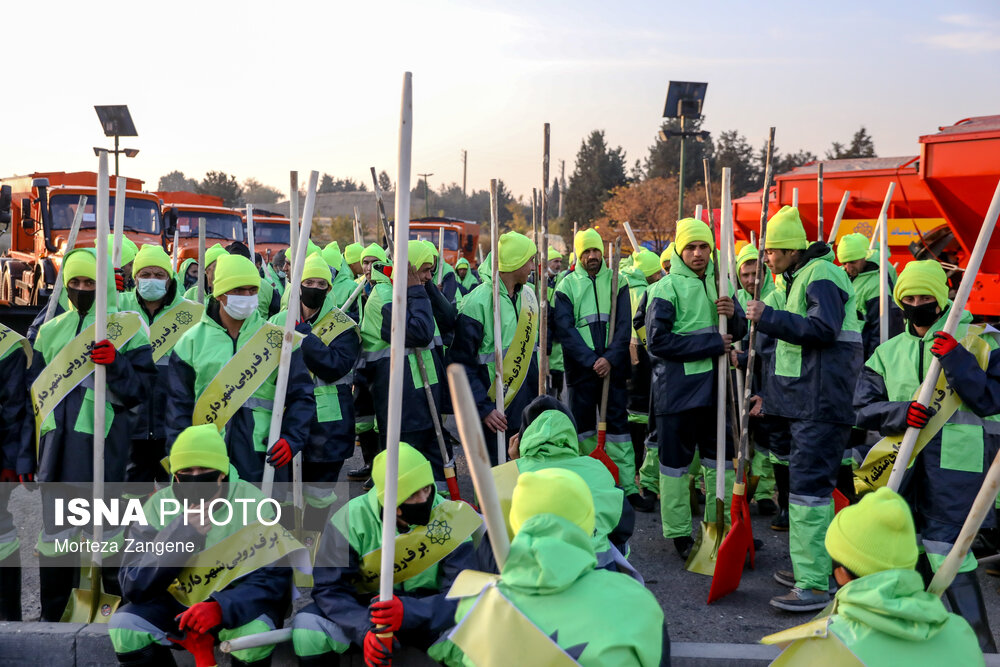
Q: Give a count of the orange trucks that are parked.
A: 4